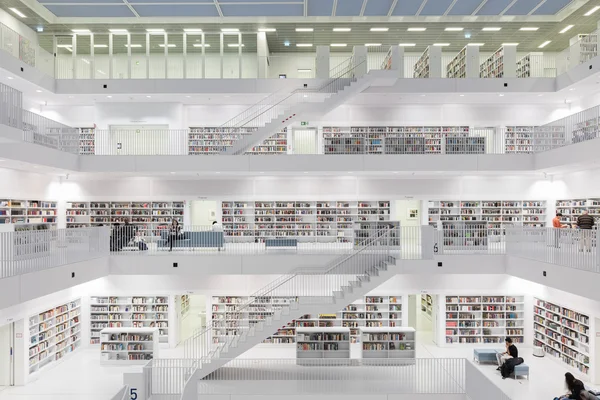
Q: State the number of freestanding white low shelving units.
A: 3